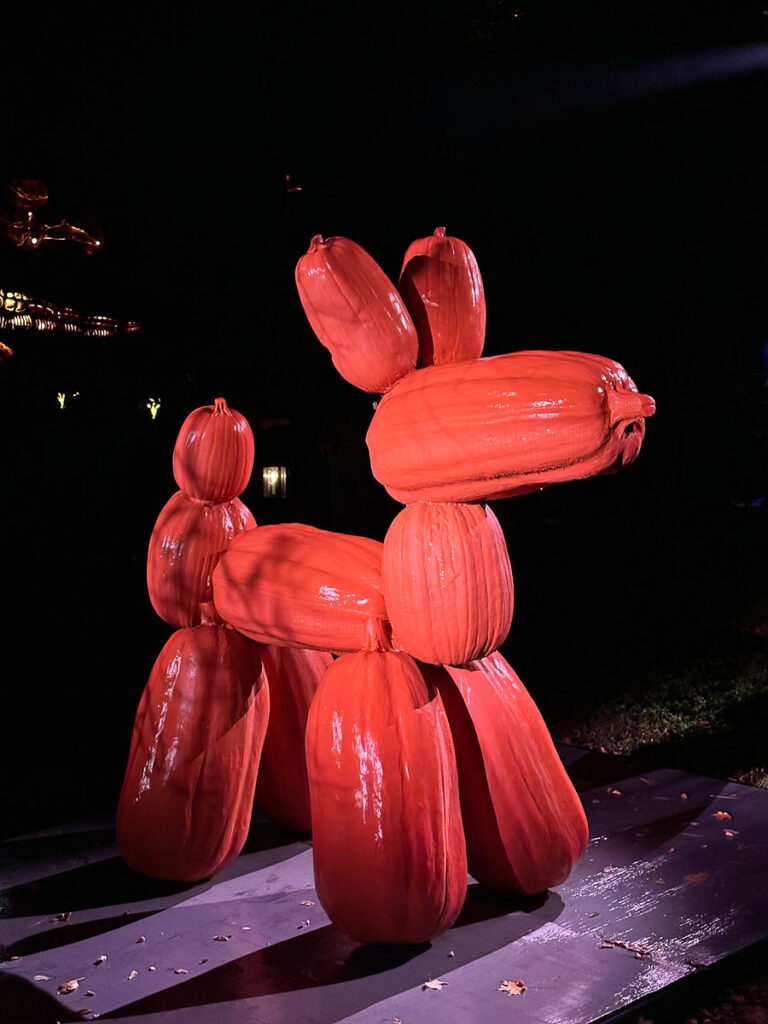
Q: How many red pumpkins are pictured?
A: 11